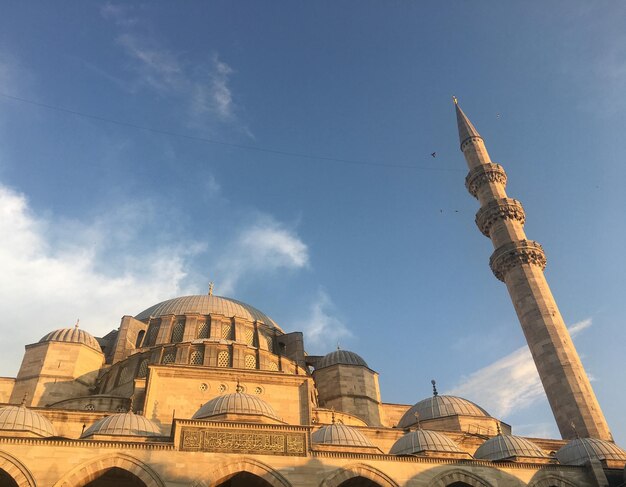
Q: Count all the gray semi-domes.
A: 11